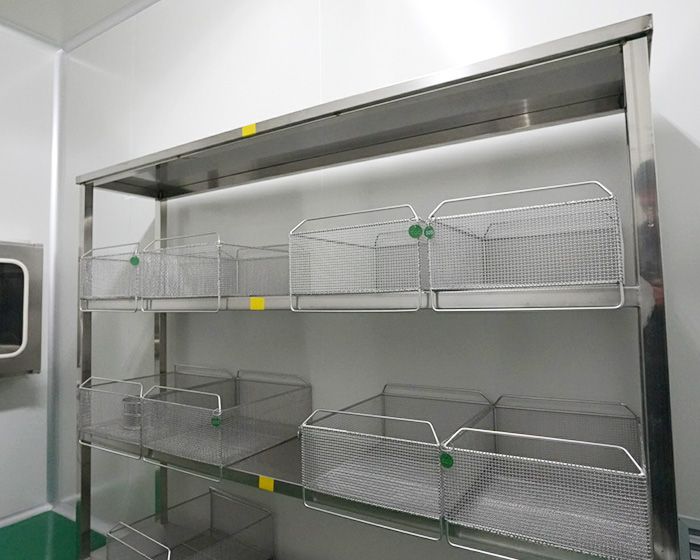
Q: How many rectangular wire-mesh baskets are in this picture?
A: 9